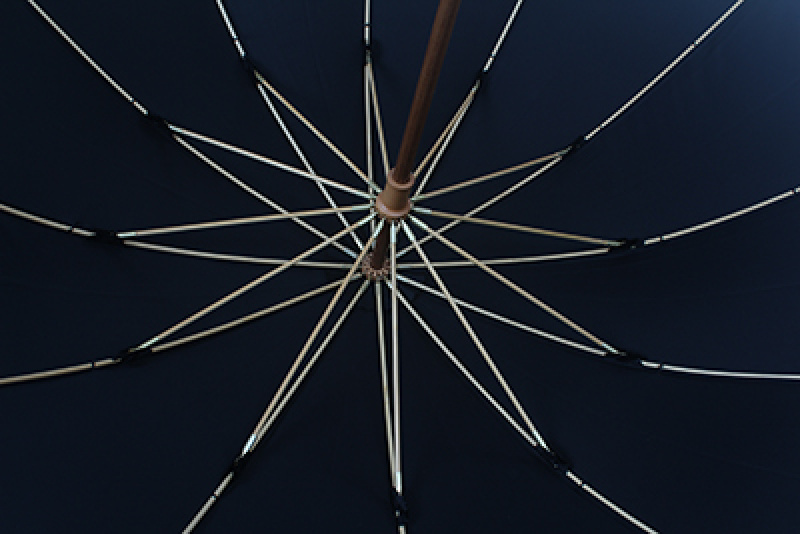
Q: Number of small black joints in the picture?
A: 12